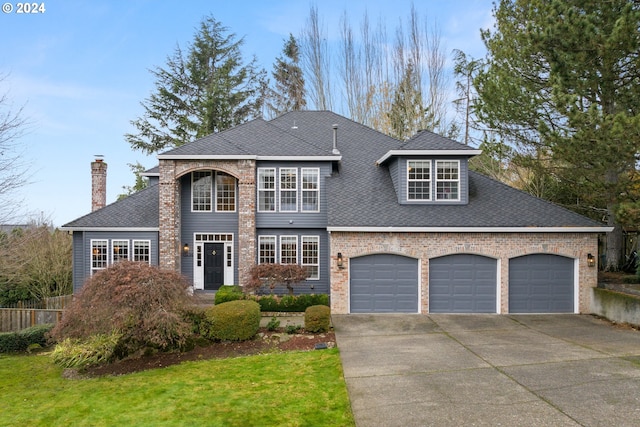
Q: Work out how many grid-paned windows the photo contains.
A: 13